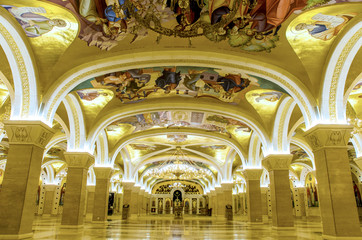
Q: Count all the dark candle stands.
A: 2